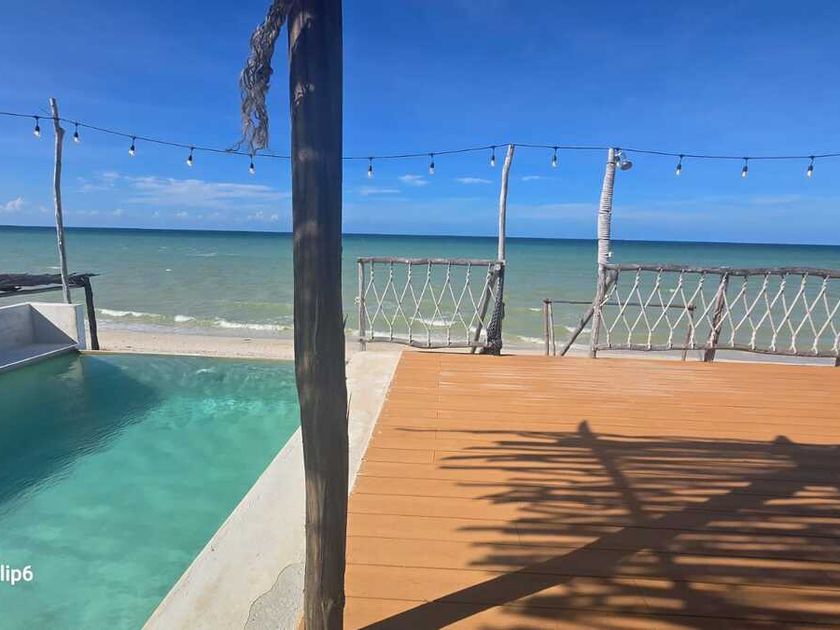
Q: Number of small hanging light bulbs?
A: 12